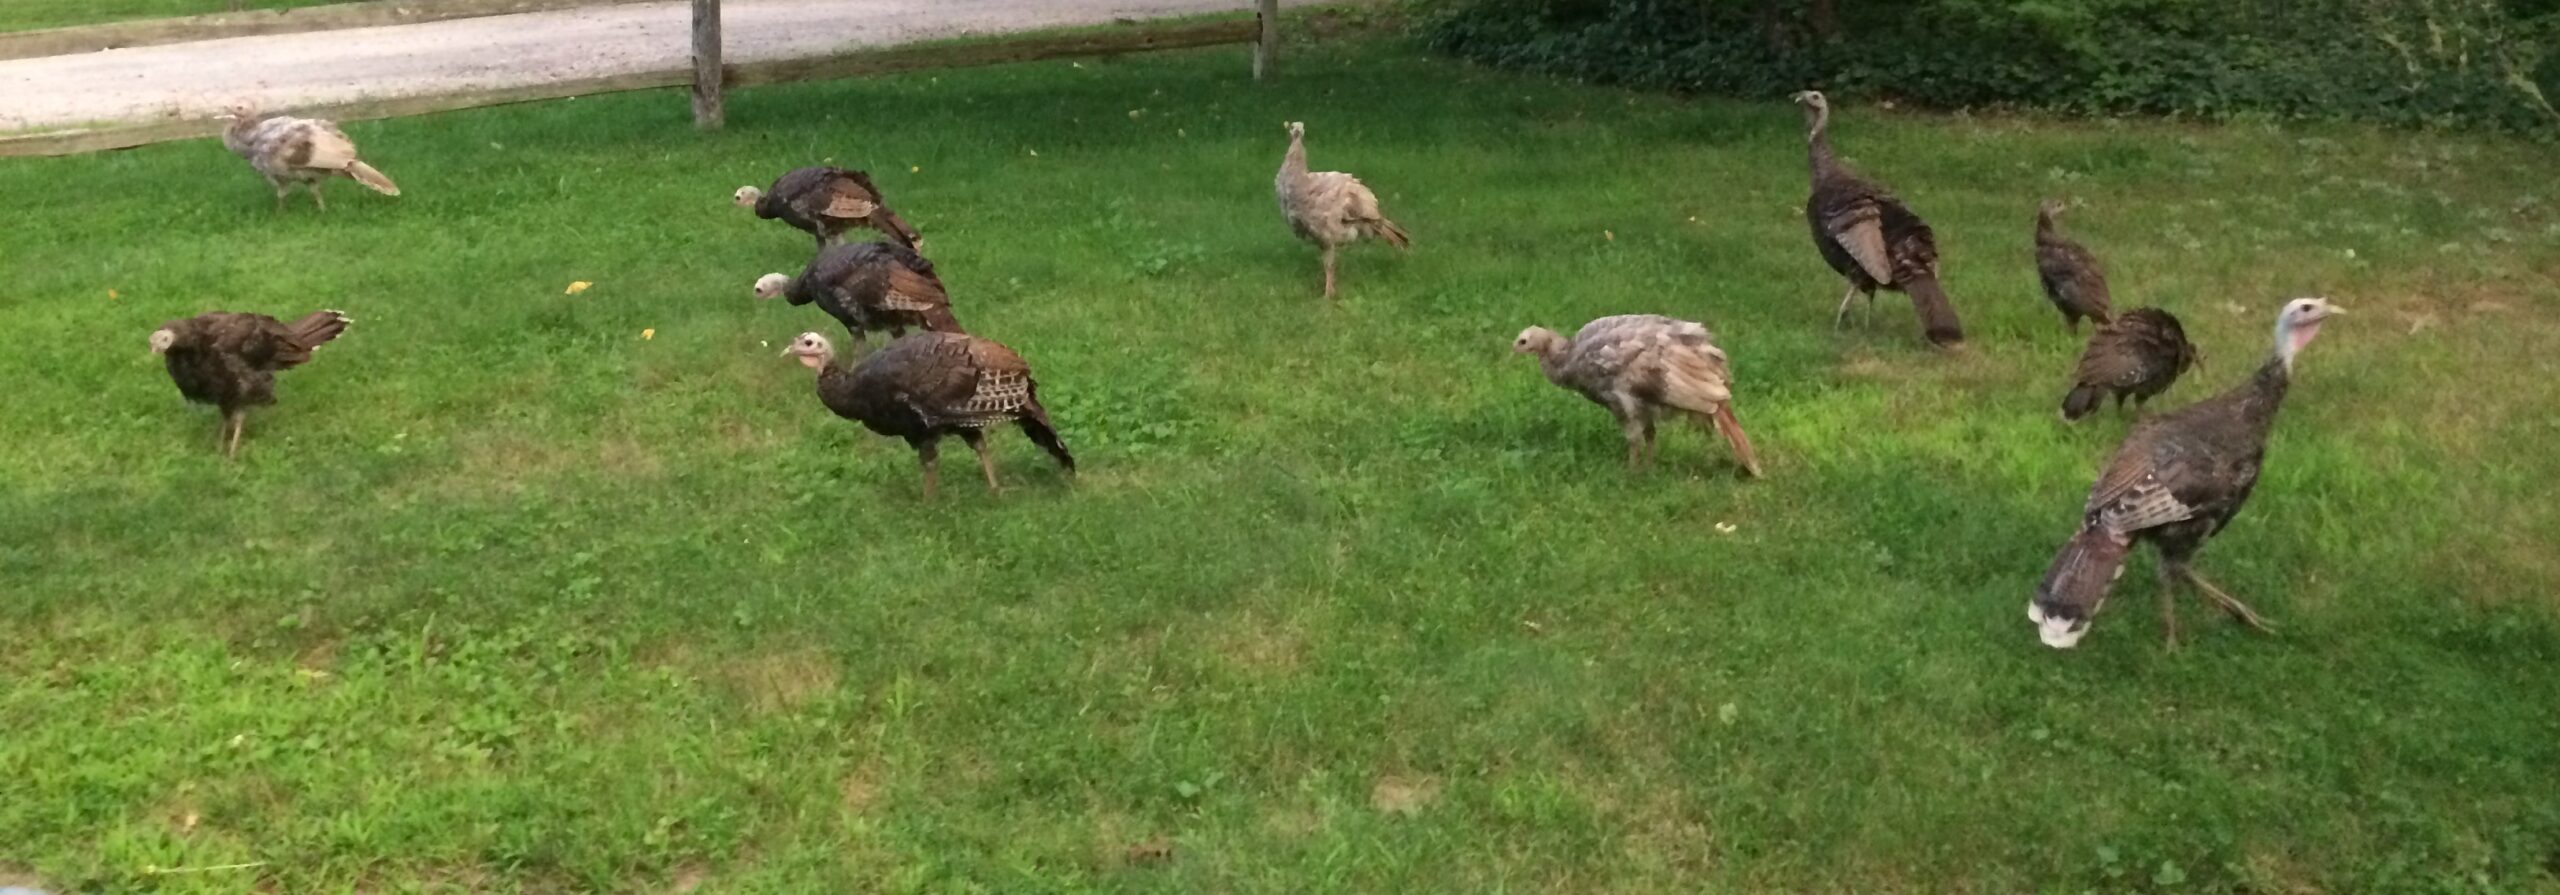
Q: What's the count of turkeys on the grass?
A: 11